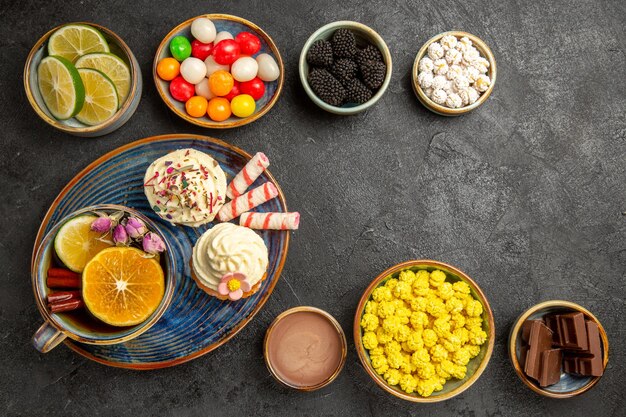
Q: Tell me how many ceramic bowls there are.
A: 7